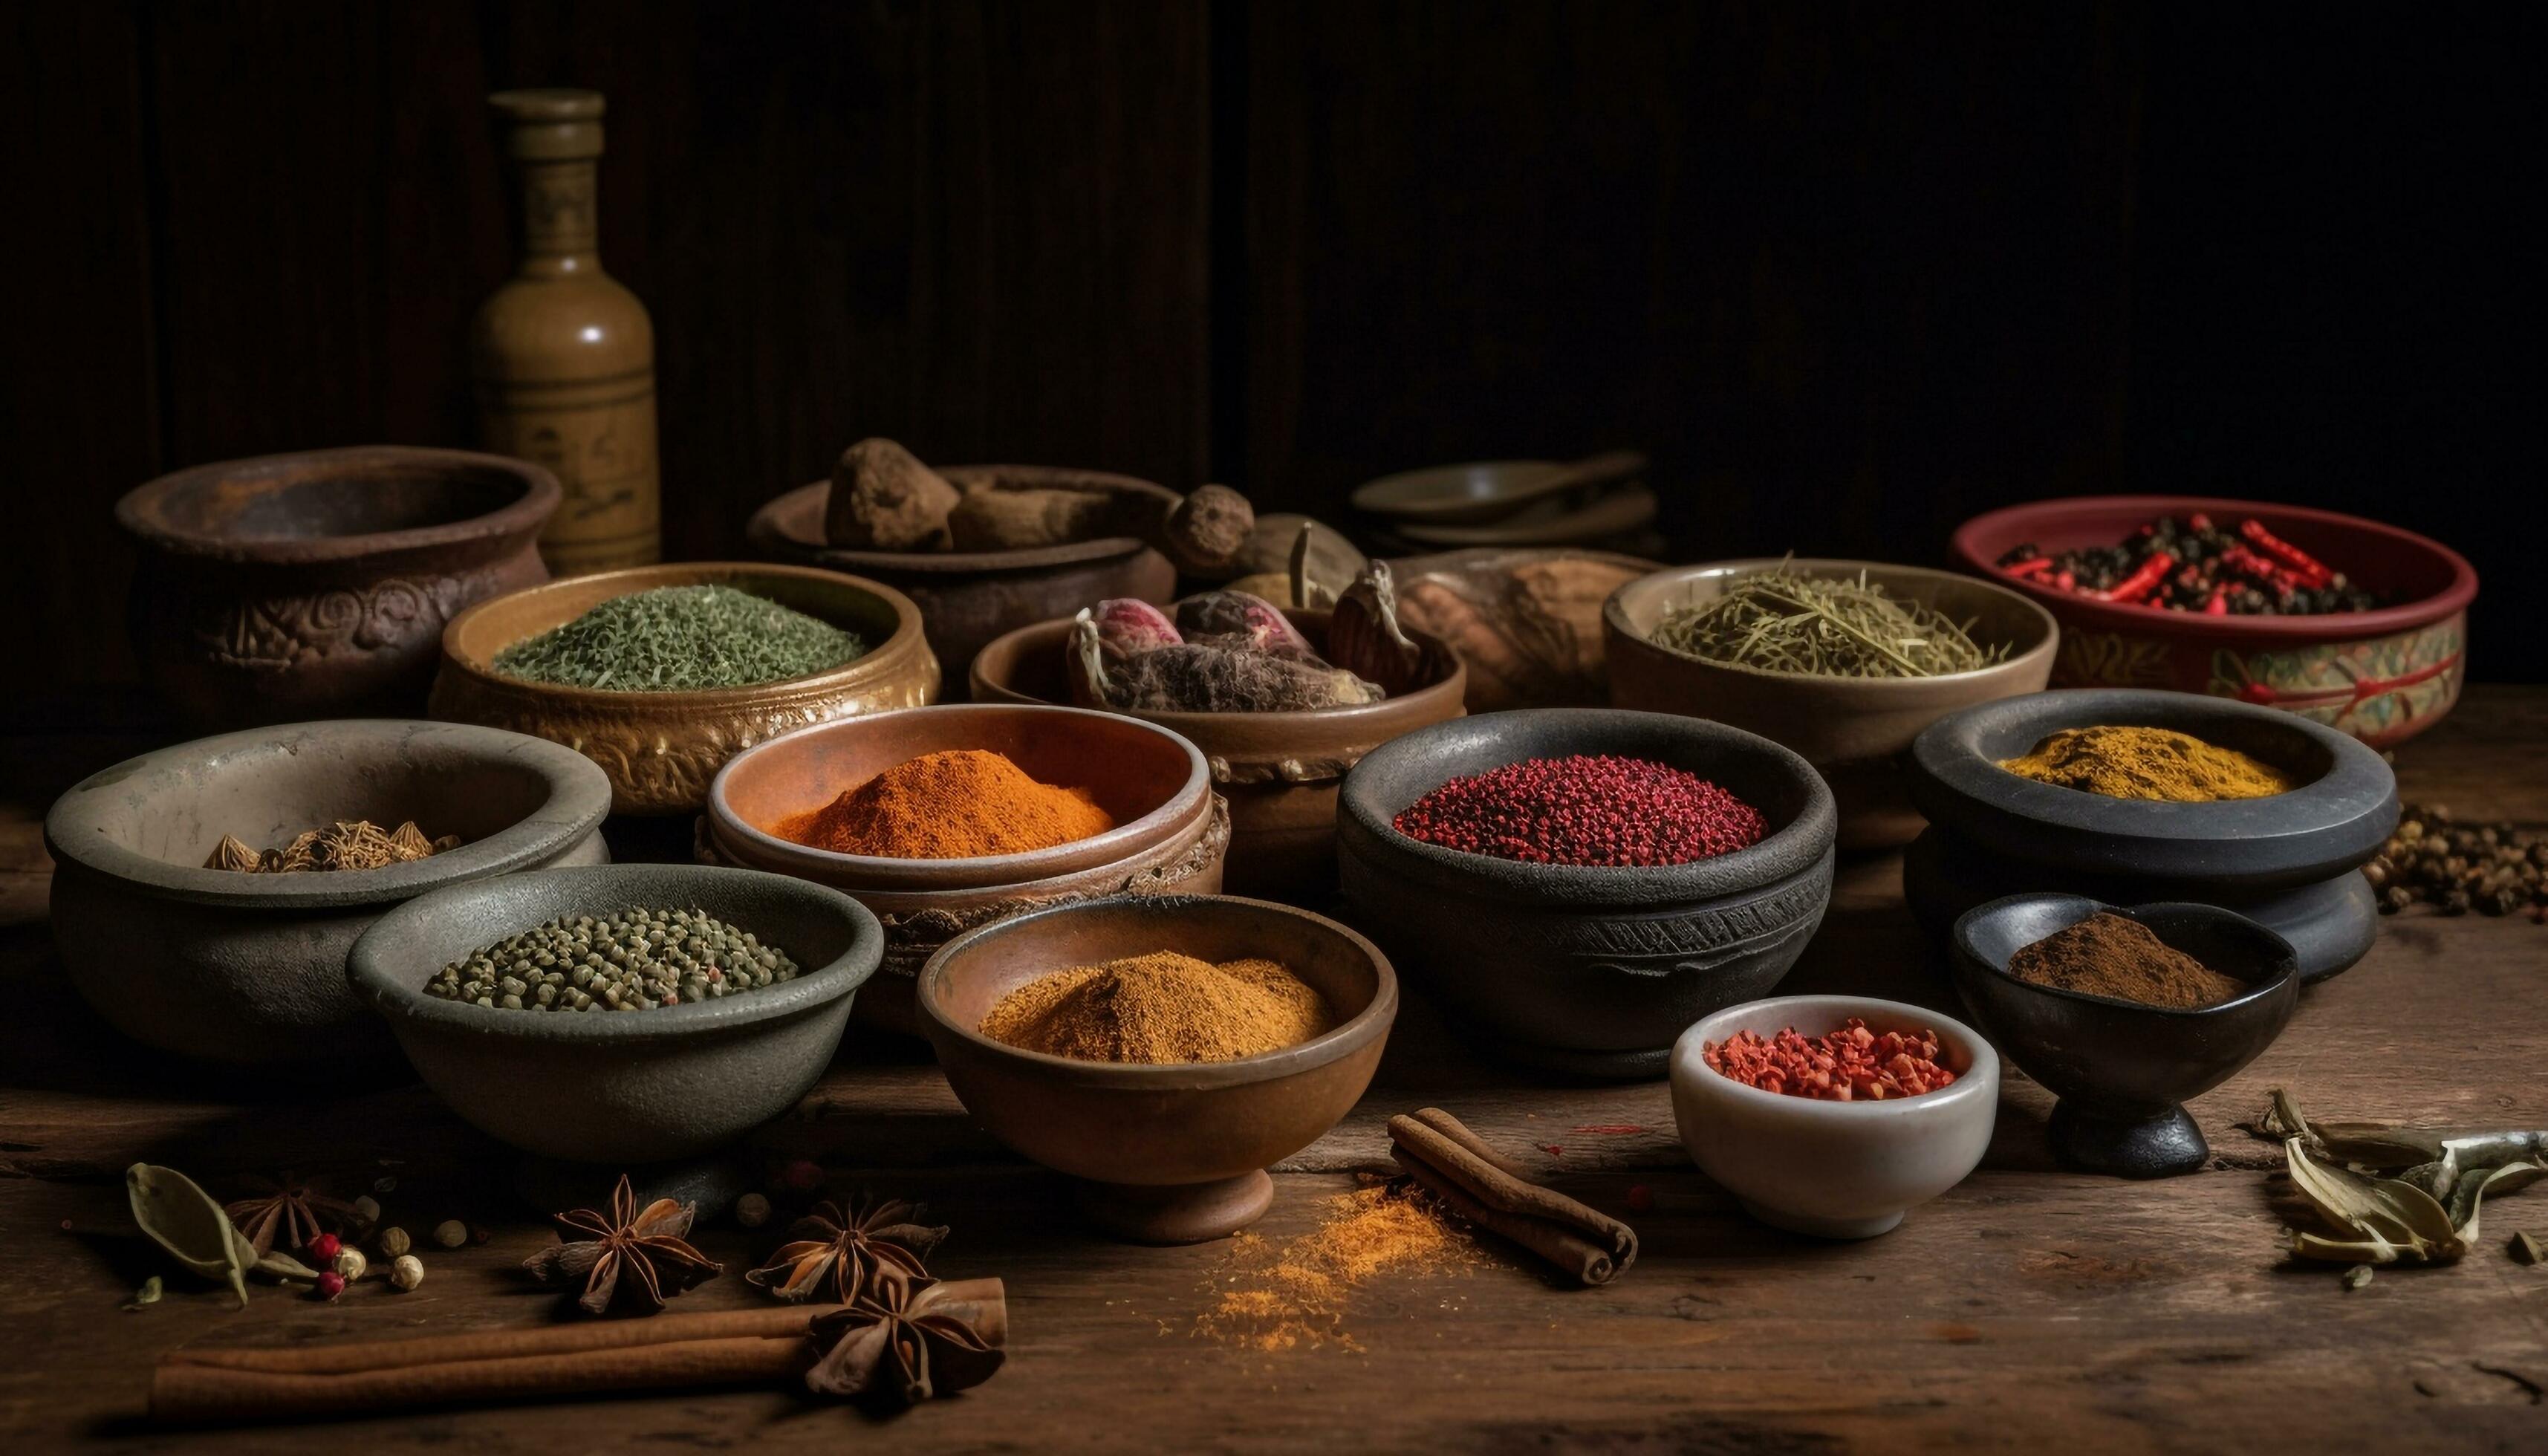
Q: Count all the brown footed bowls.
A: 1